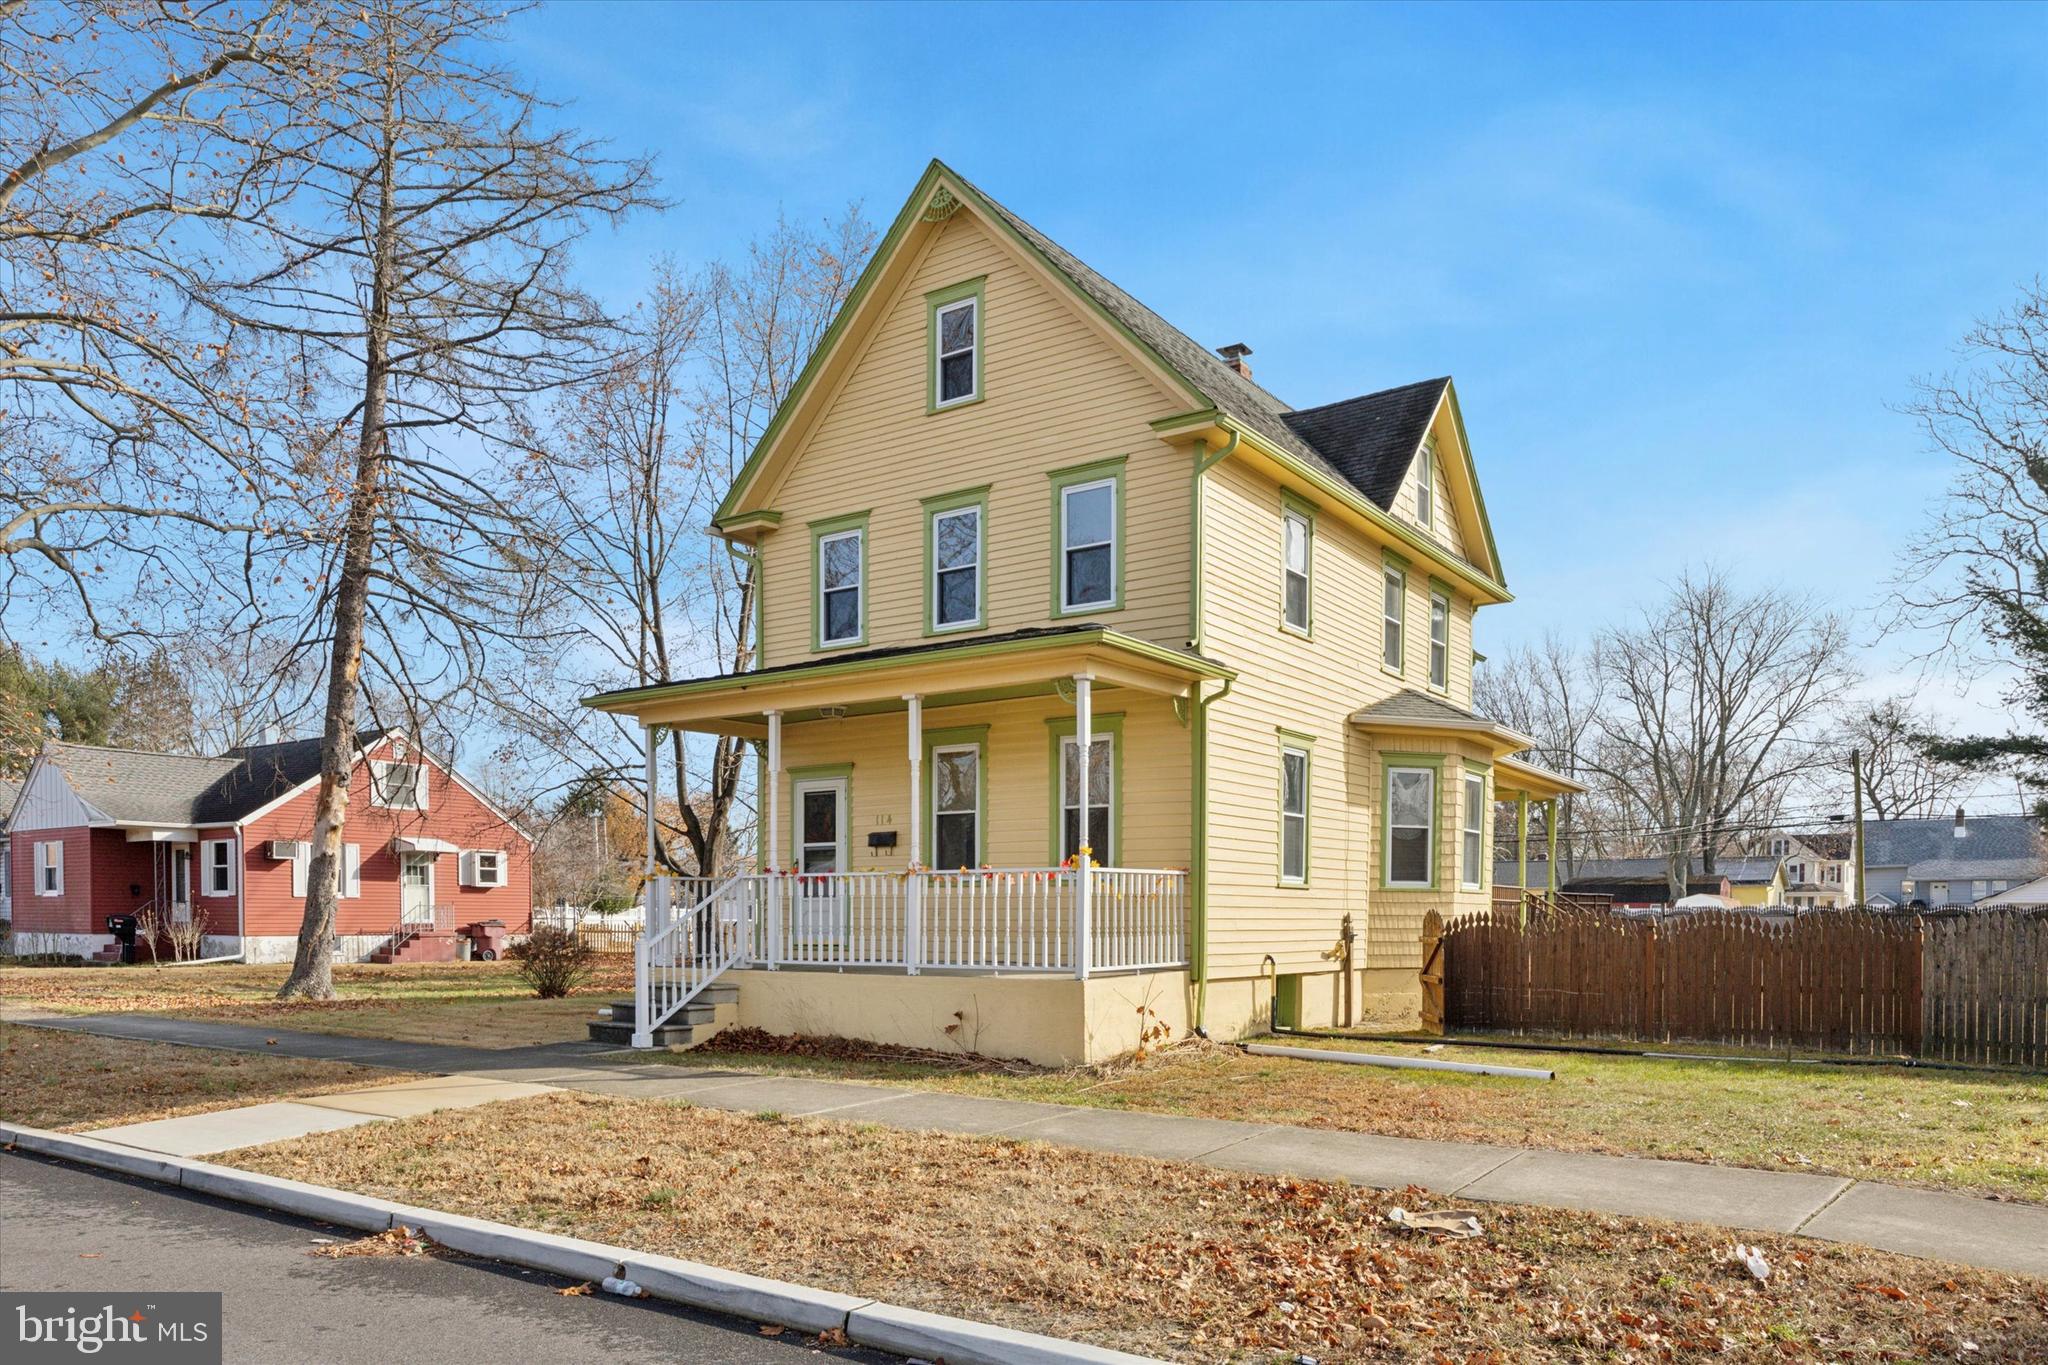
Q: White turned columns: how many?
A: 4